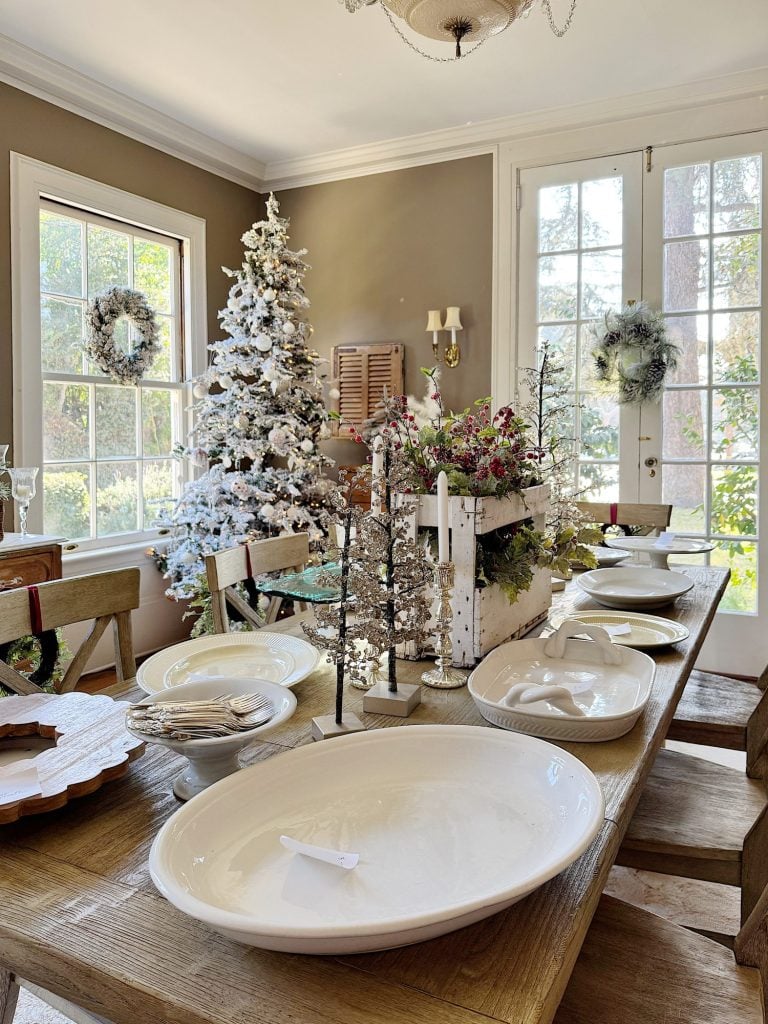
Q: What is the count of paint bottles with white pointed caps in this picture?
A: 0